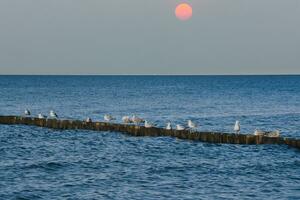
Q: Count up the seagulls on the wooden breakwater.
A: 14